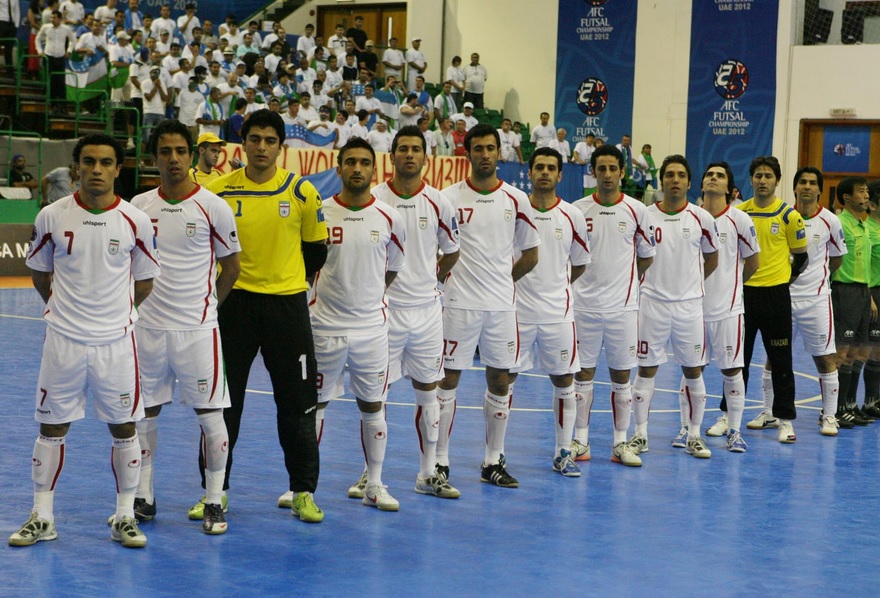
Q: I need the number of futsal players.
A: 12